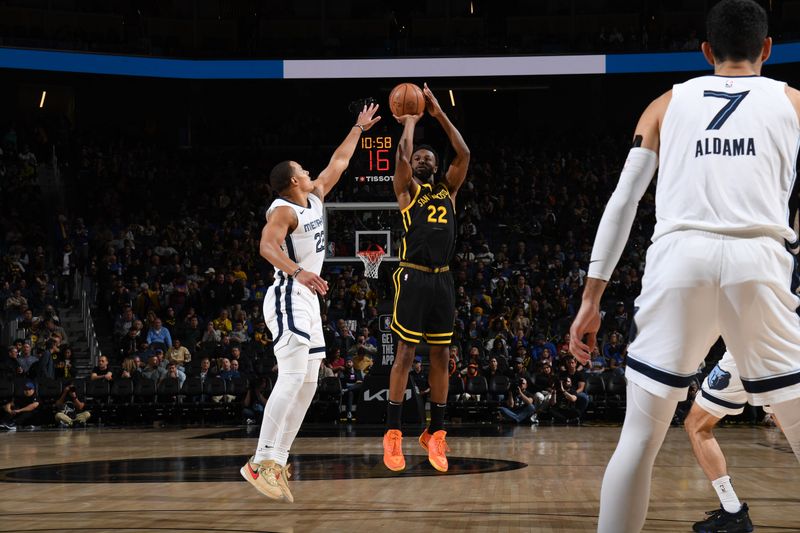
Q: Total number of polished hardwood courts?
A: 1